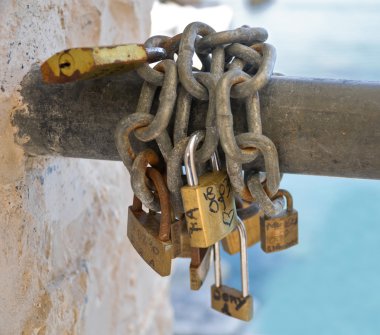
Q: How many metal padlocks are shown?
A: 8